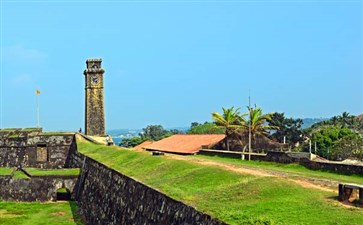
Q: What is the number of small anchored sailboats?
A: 0